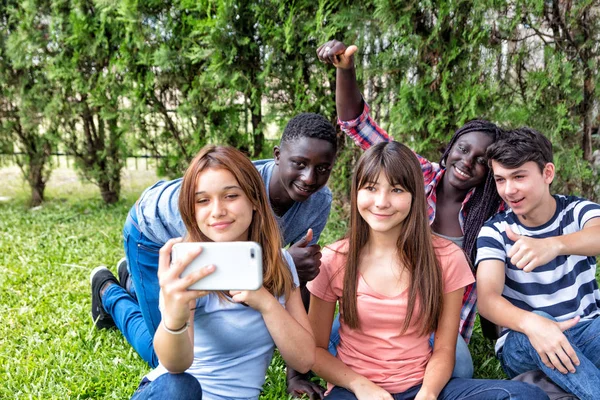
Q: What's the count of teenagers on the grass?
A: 5